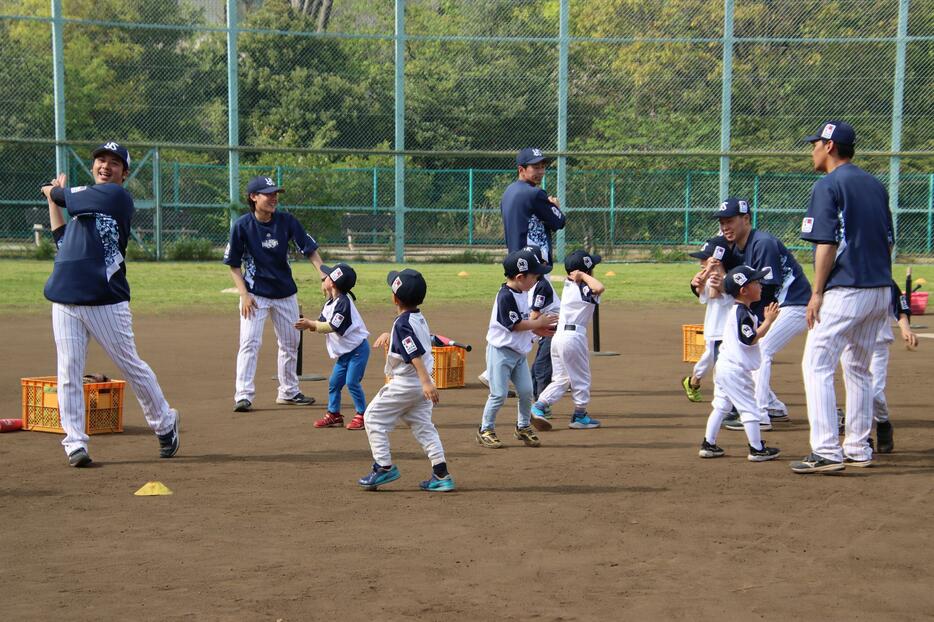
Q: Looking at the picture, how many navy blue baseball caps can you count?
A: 12